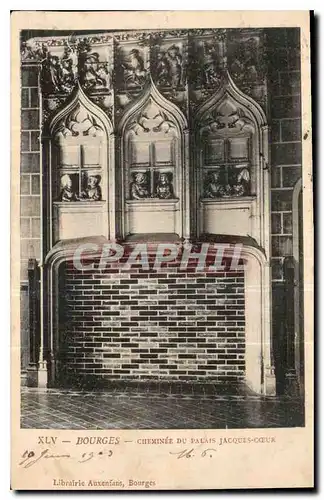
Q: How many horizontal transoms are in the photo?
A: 3